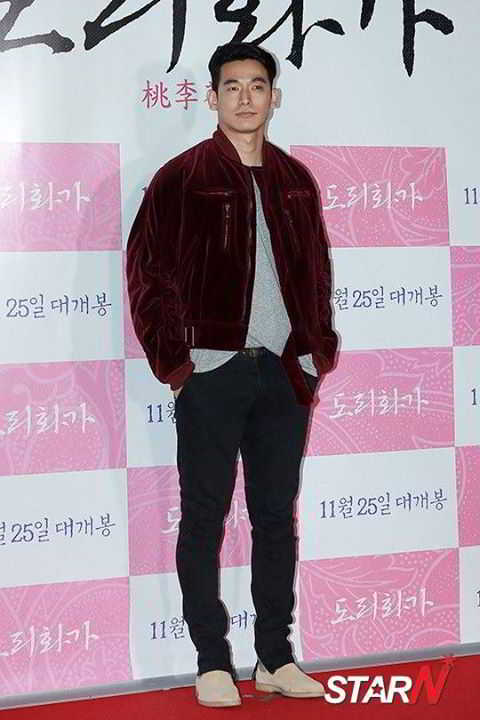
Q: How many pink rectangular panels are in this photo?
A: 10